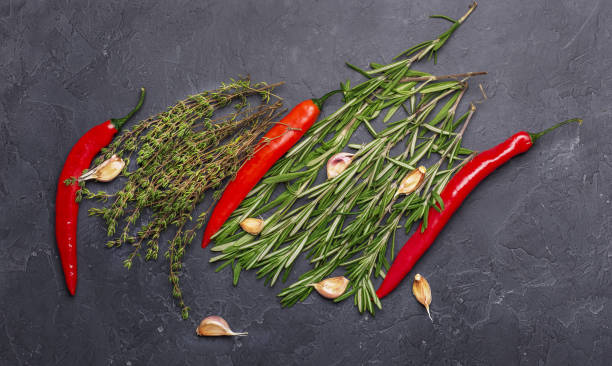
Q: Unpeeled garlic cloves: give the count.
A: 7